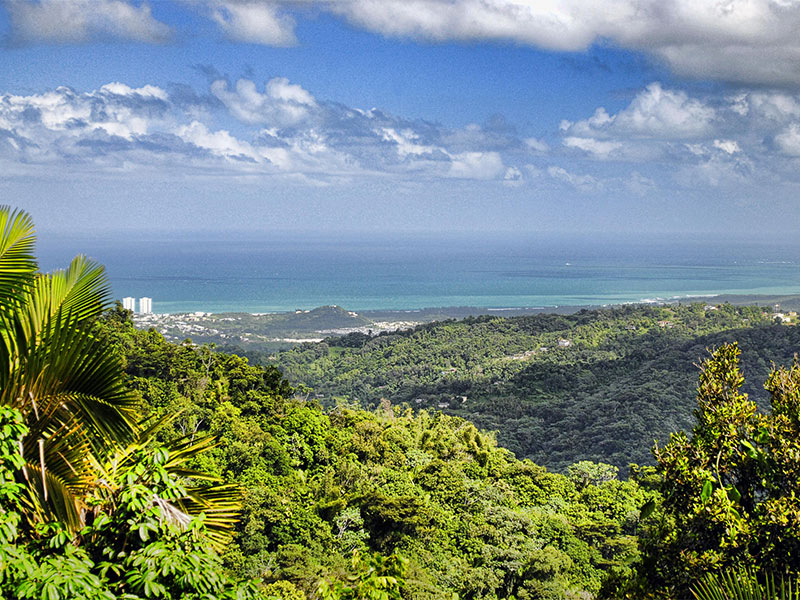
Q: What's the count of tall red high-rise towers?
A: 0